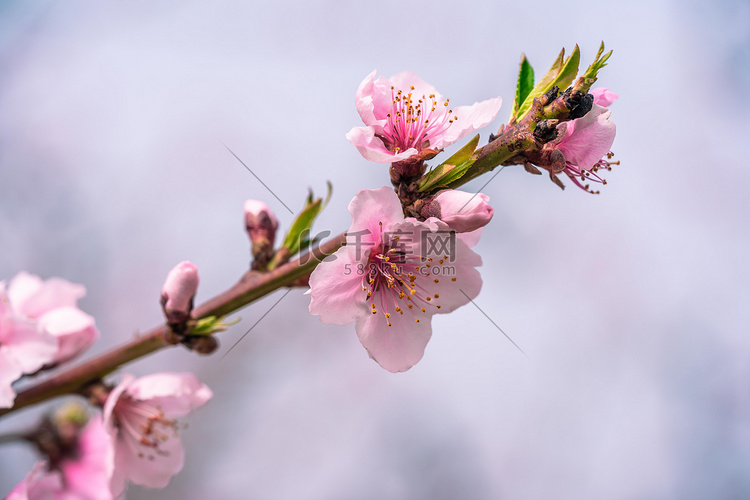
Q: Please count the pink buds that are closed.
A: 3